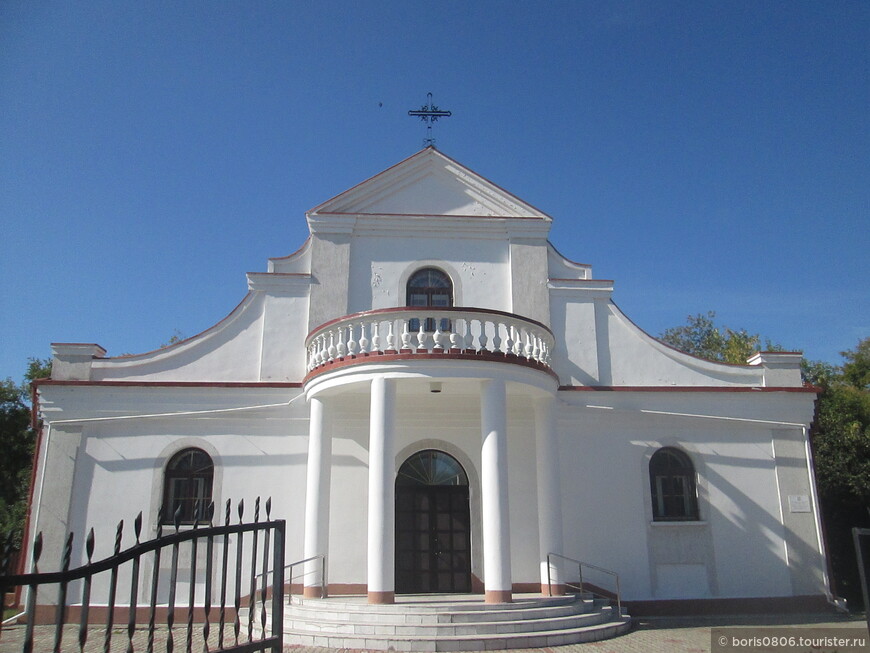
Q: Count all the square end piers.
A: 2